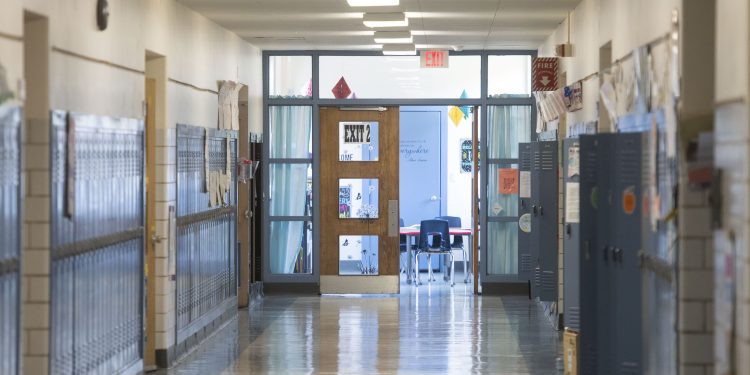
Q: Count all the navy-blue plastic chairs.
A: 3